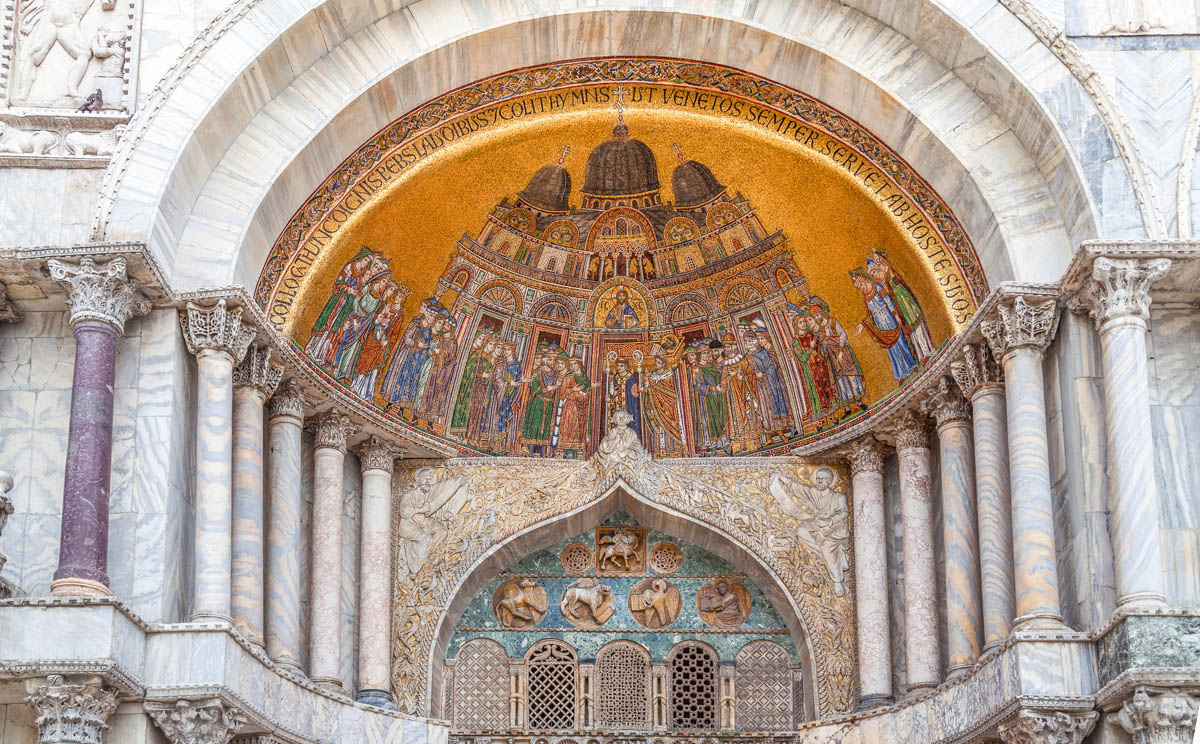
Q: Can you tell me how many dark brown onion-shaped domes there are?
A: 3